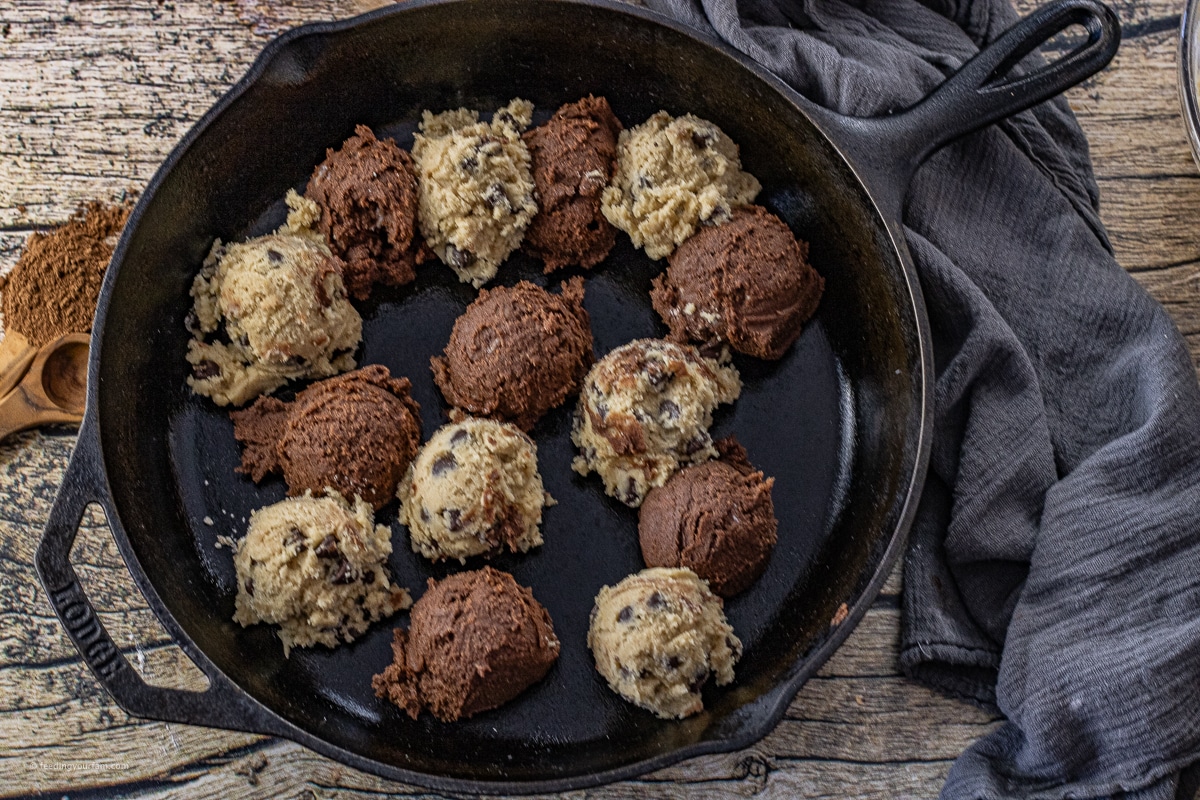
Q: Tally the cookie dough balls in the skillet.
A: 14